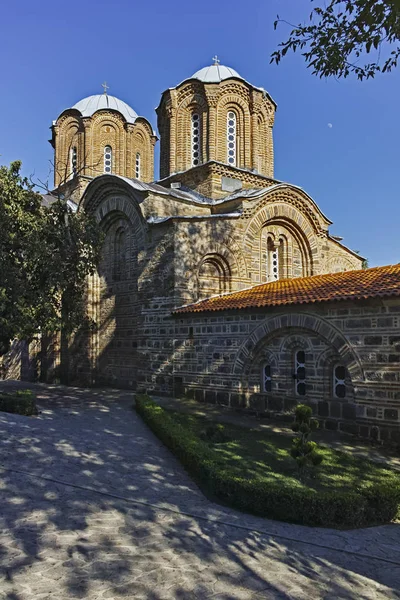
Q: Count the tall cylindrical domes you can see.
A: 2